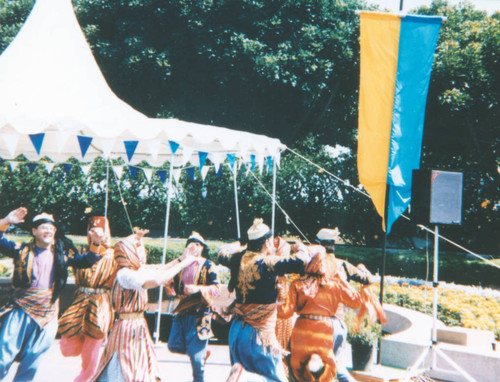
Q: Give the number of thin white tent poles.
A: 4